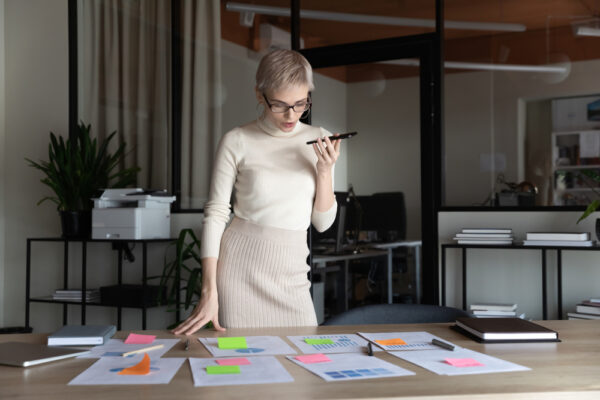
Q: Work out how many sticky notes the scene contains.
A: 9